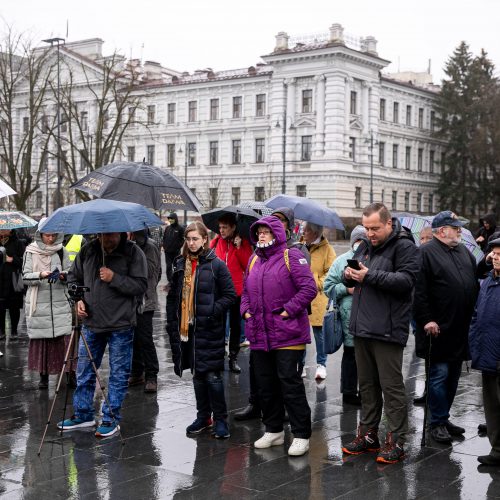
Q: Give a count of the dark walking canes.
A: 1